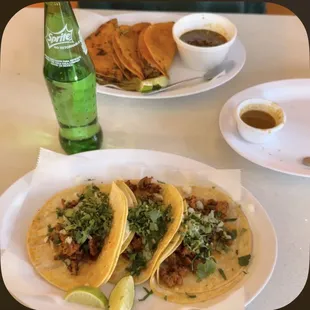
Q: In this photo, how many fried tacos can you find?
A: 3